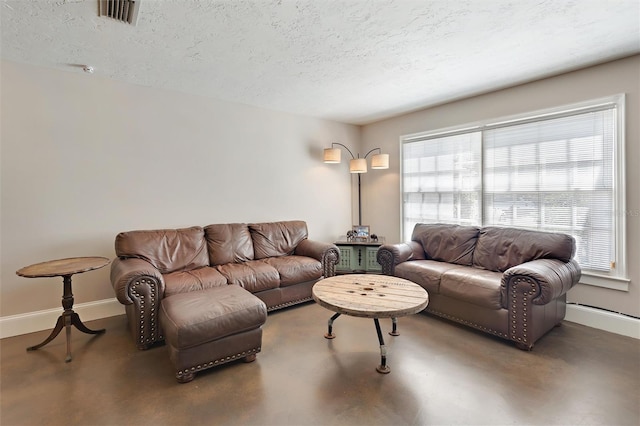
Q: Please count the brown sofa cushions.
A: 10